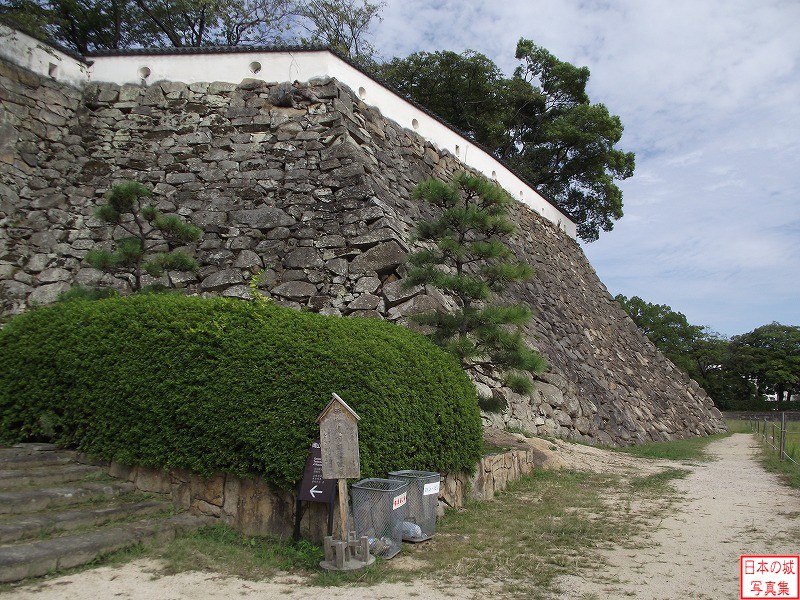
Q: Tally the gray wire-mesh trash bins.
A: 2